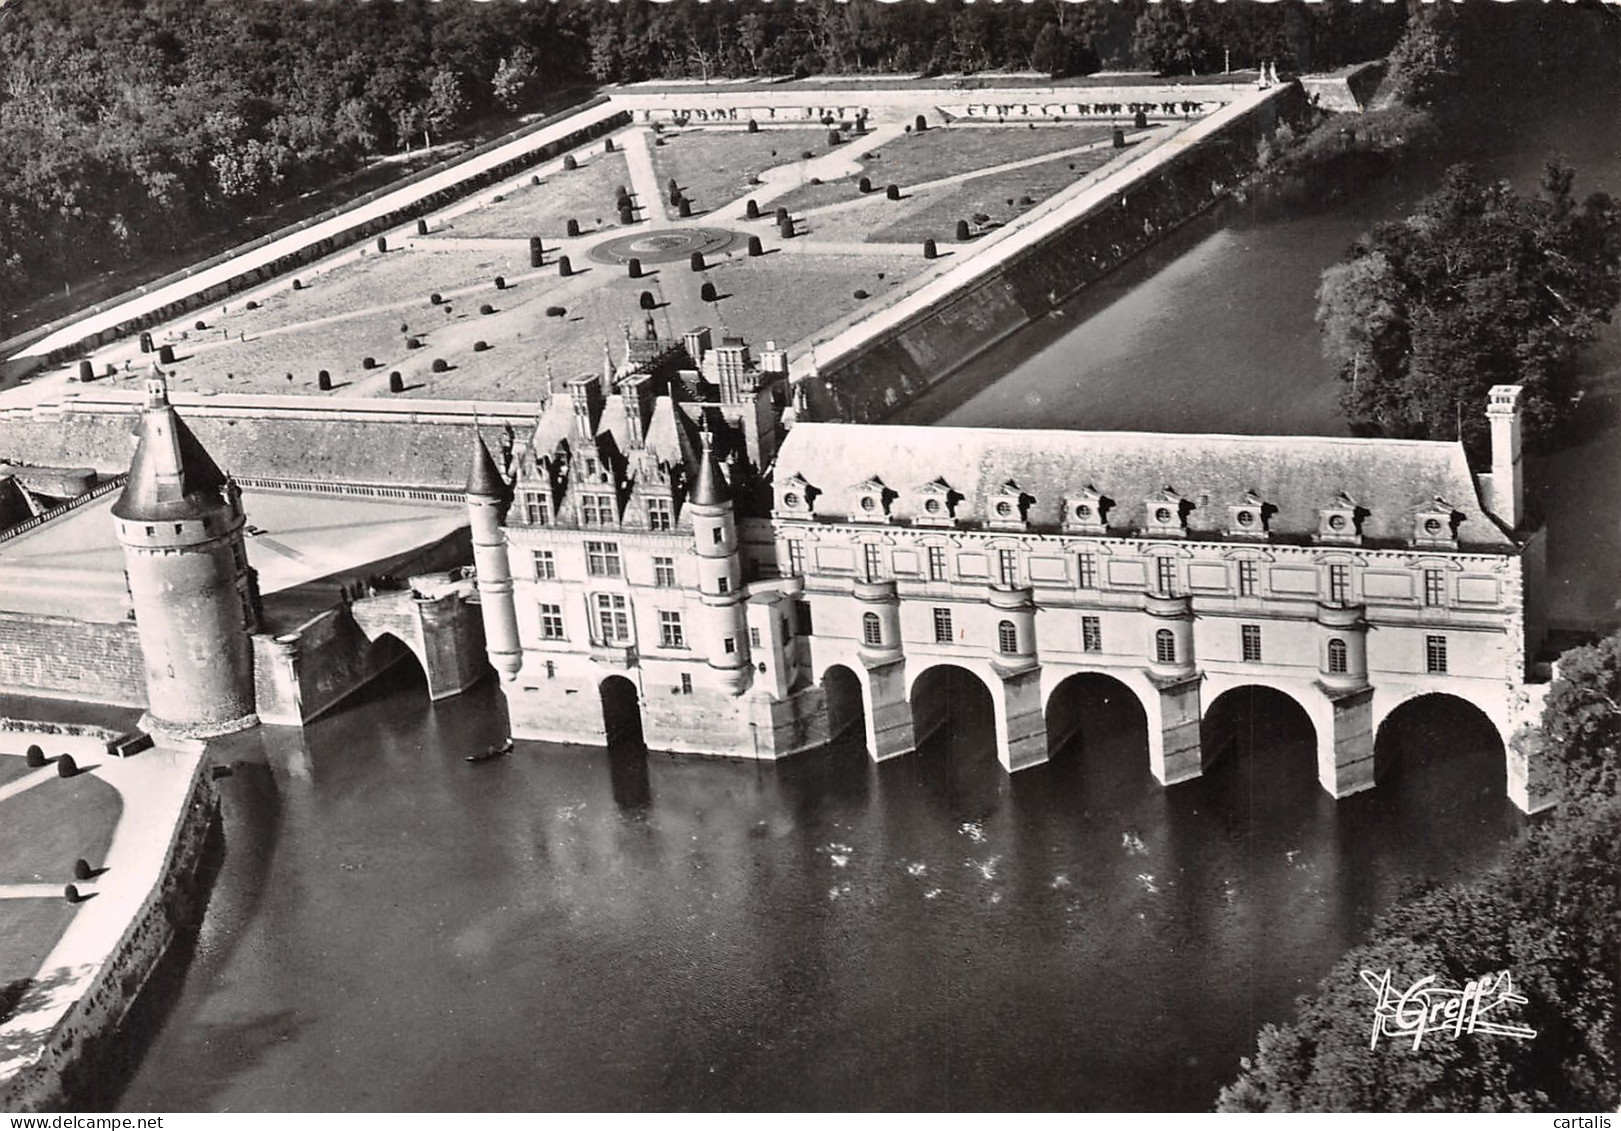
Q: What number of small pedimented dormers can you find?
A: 9